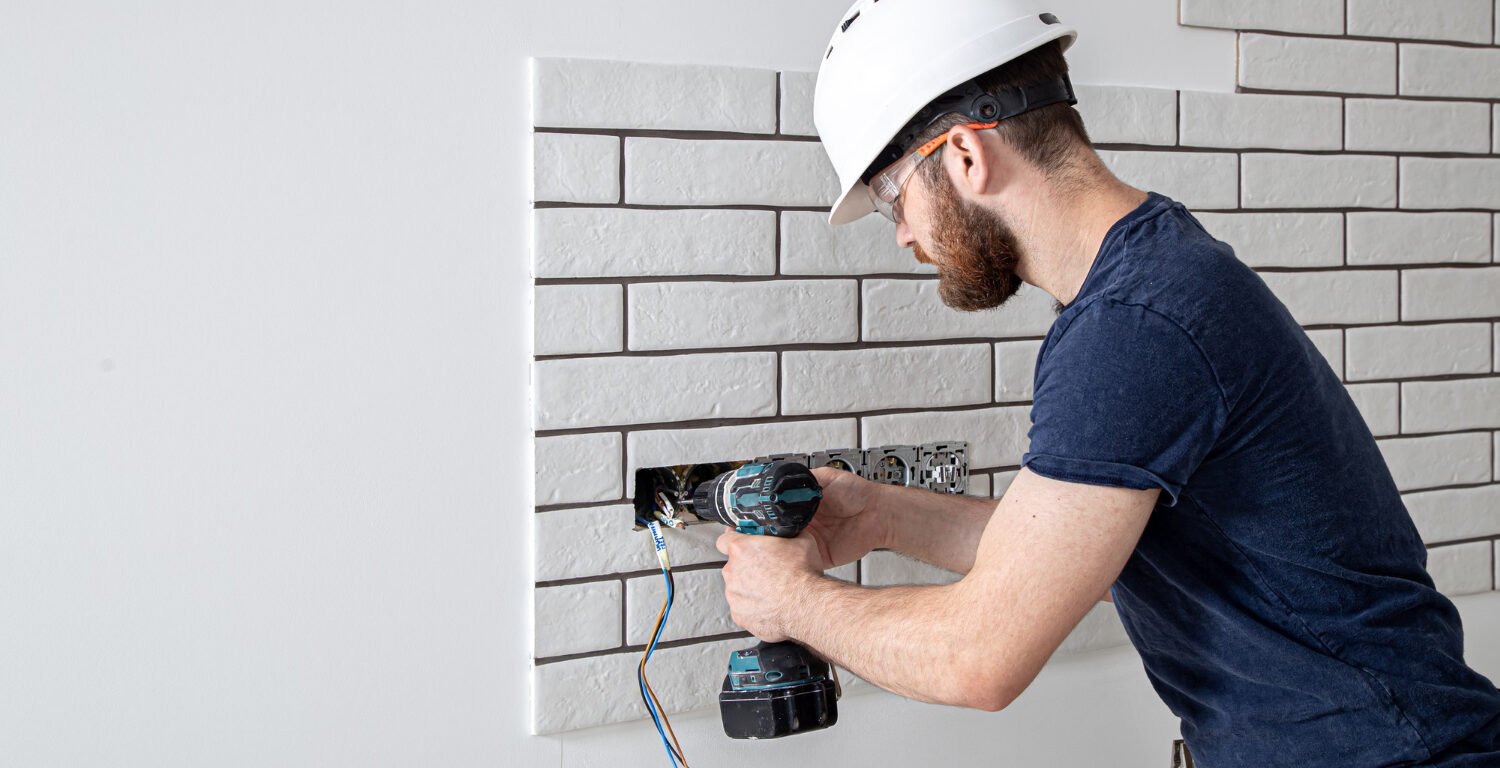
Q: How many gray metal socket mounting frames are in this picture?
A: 4